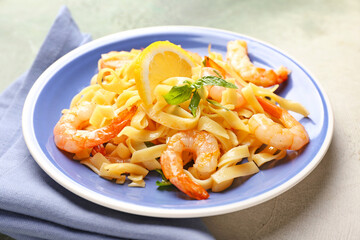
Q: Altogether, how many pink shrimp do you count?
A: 5